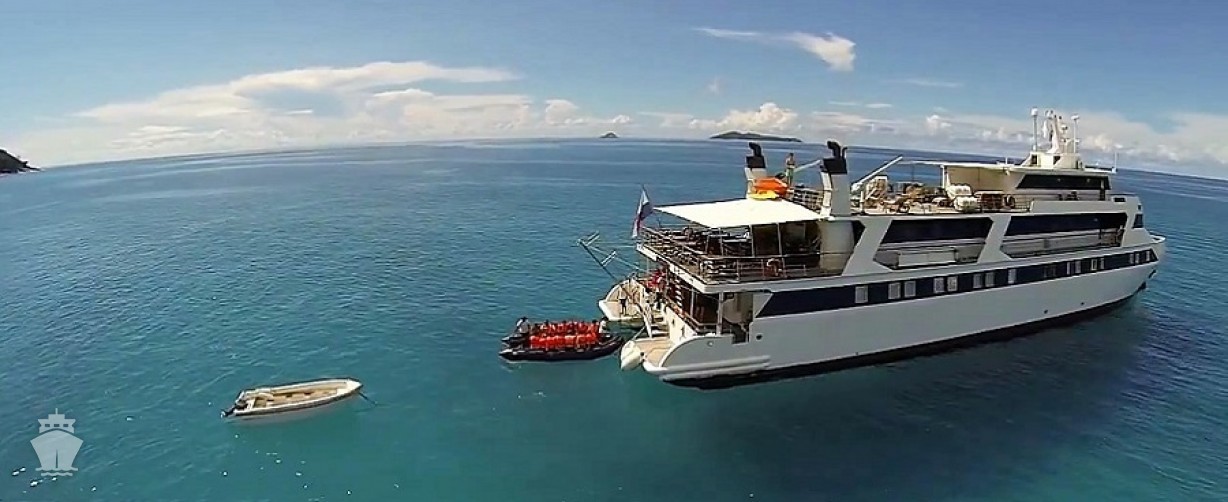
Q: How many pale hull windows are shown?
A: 15